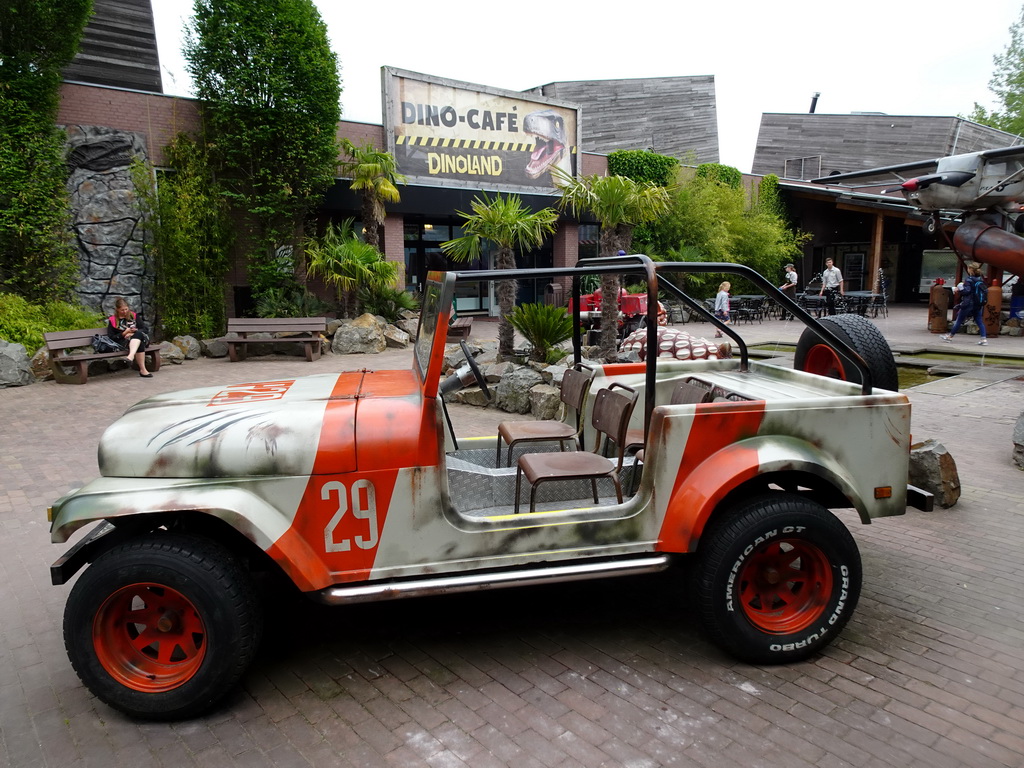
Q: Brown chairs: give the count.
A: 4